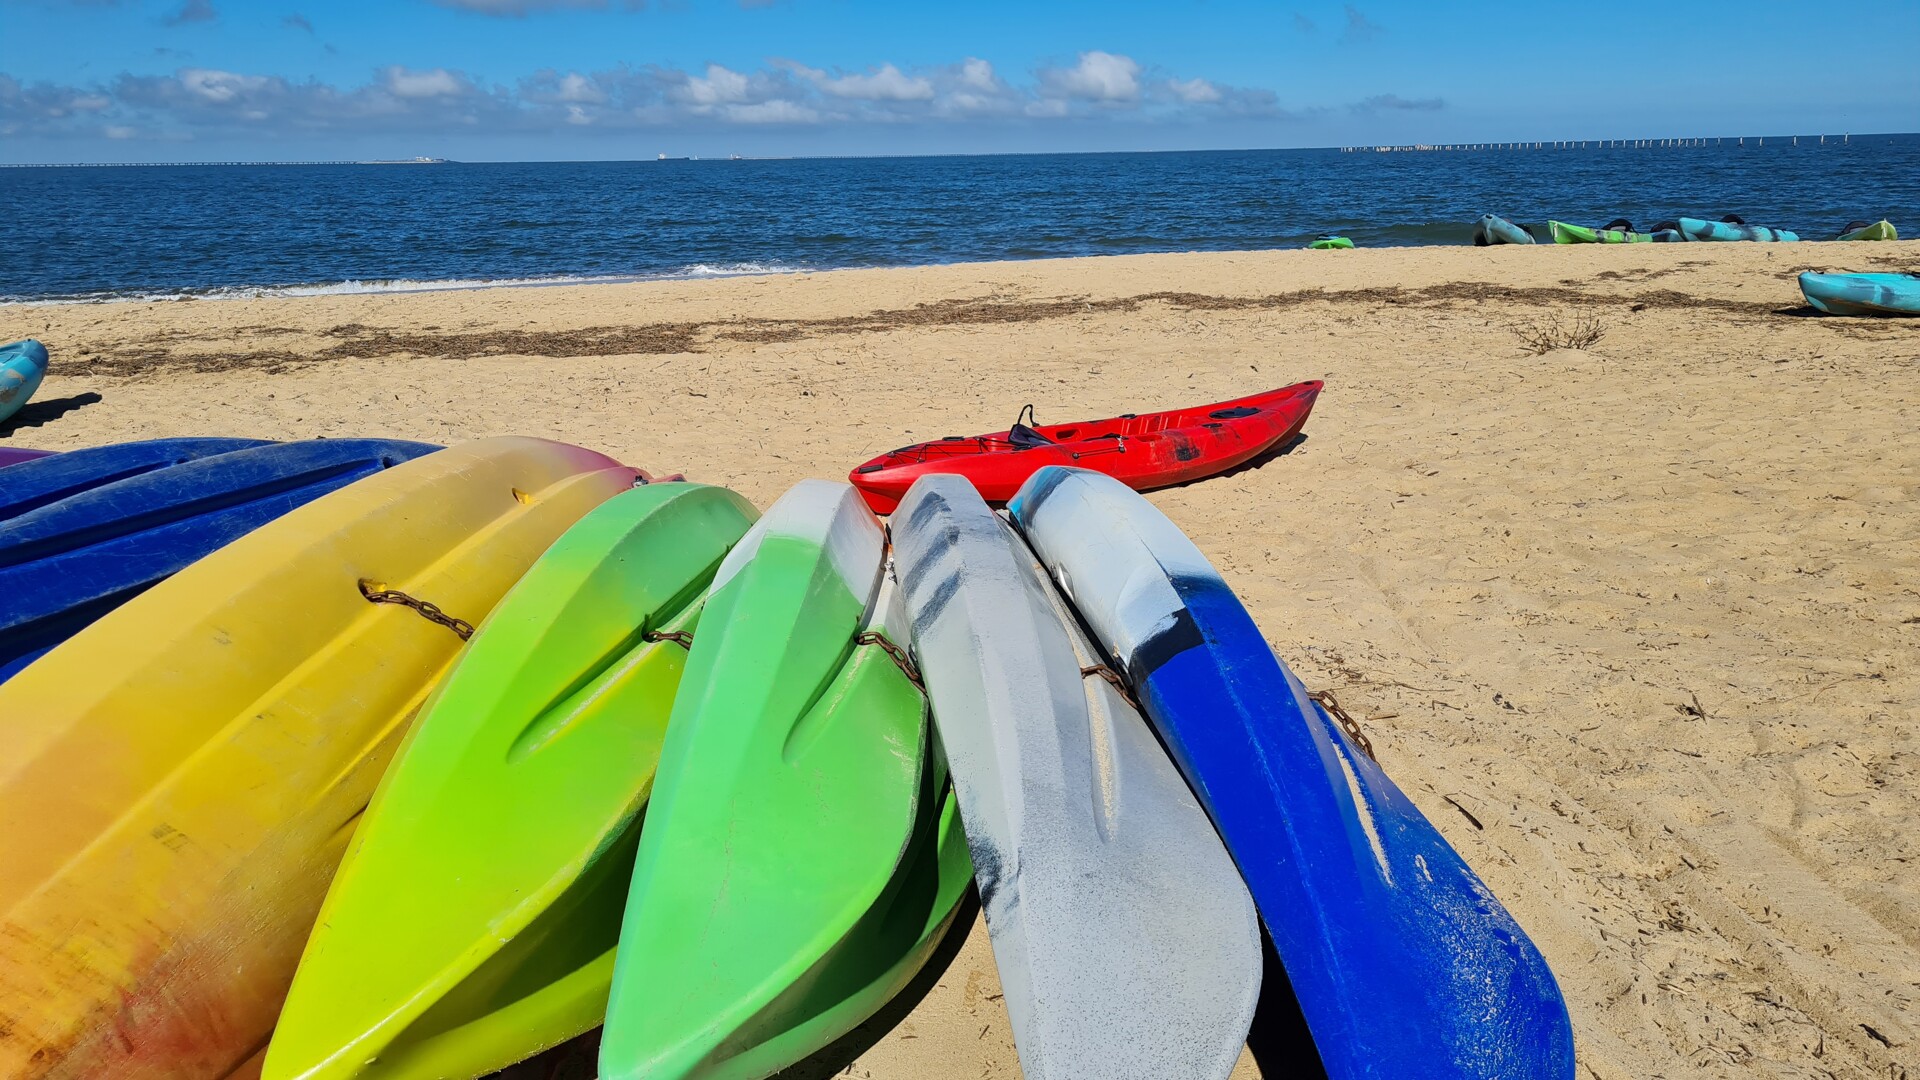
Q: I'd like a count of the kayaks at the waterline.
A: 6